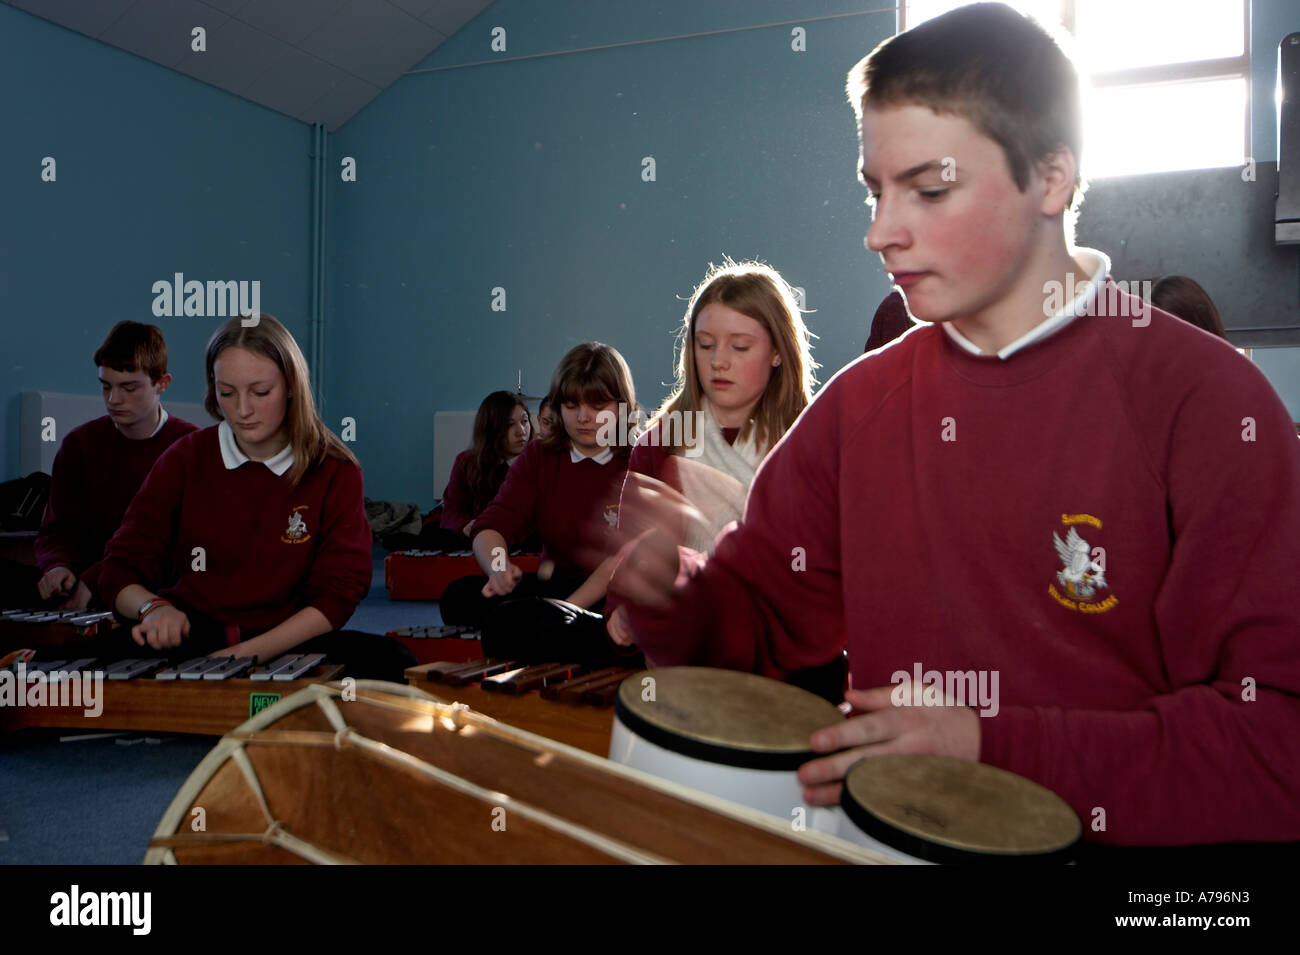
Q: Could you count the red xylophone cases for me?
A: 2